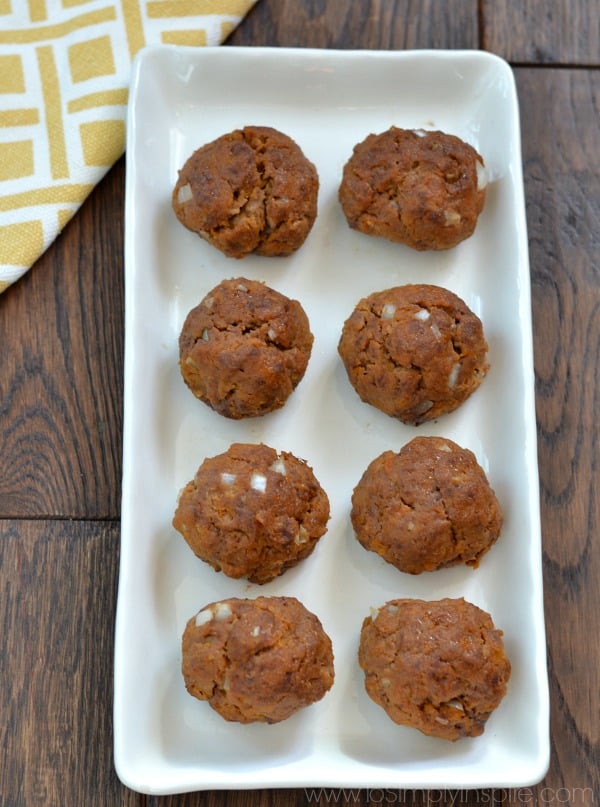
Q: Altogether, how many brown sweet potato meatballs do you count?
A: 8